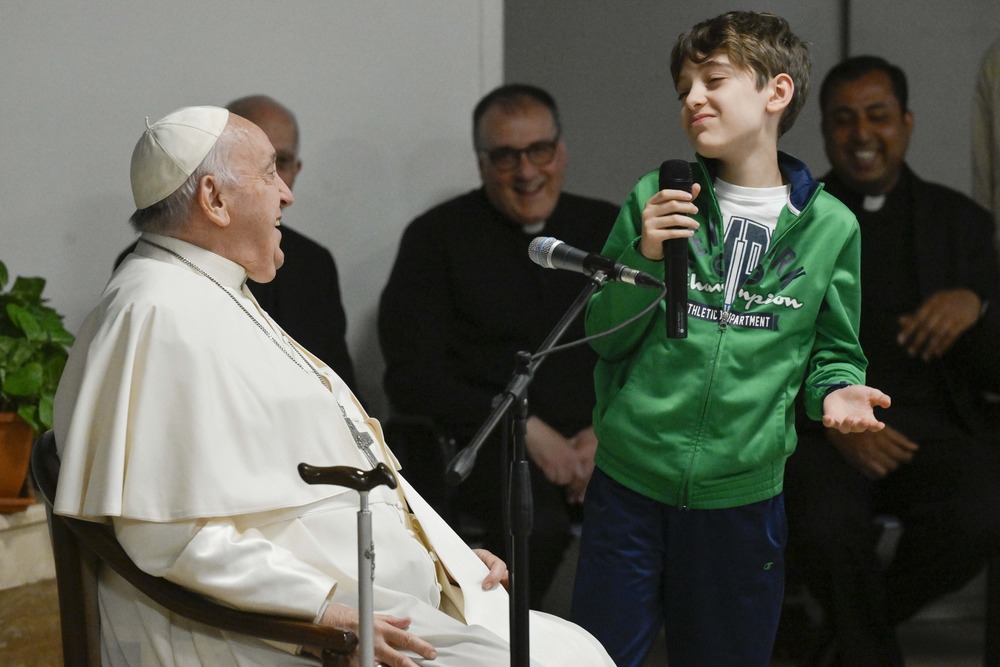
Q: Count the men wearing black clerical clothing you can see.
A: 3